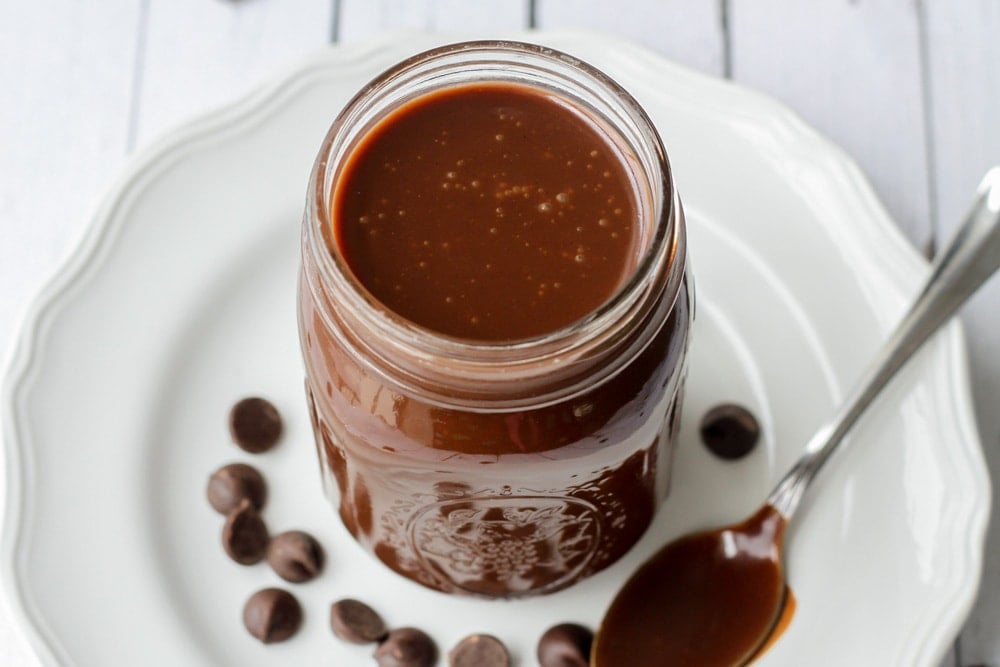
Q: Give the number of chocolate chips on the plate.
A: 10